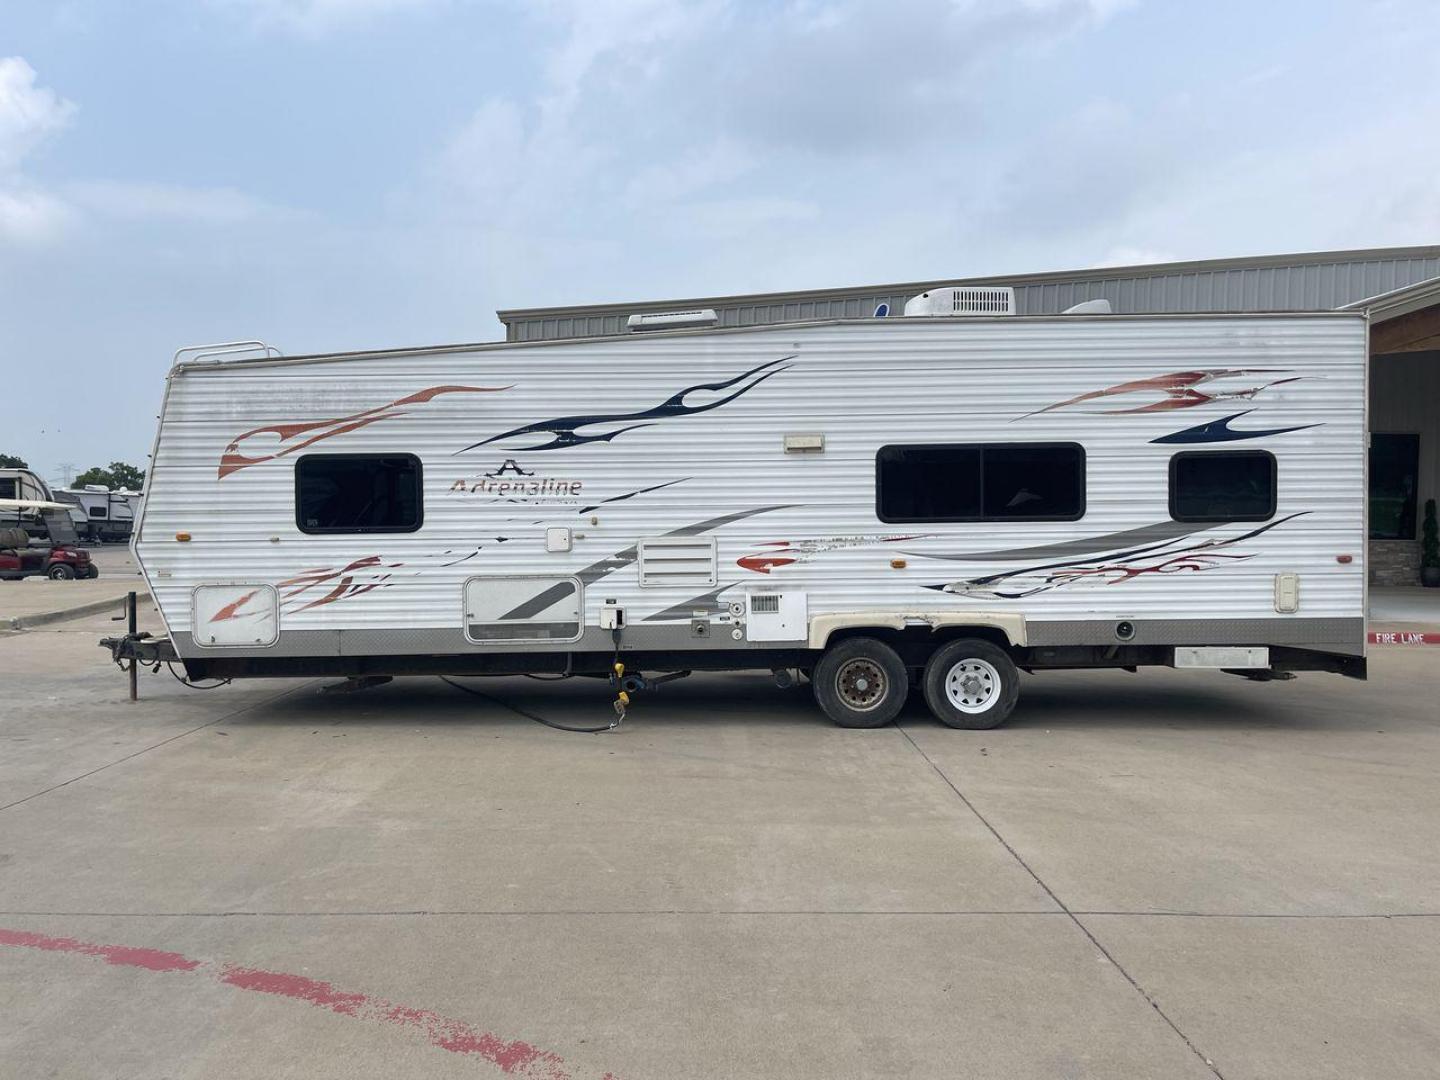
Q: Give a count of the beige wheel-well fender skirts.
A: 1